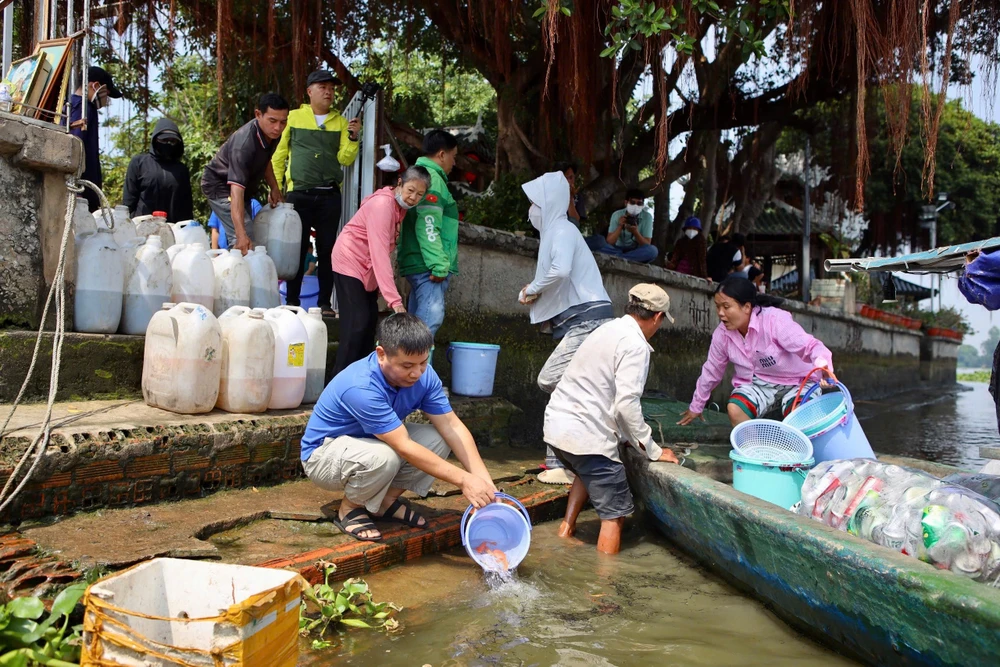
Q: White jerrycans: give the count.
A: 14